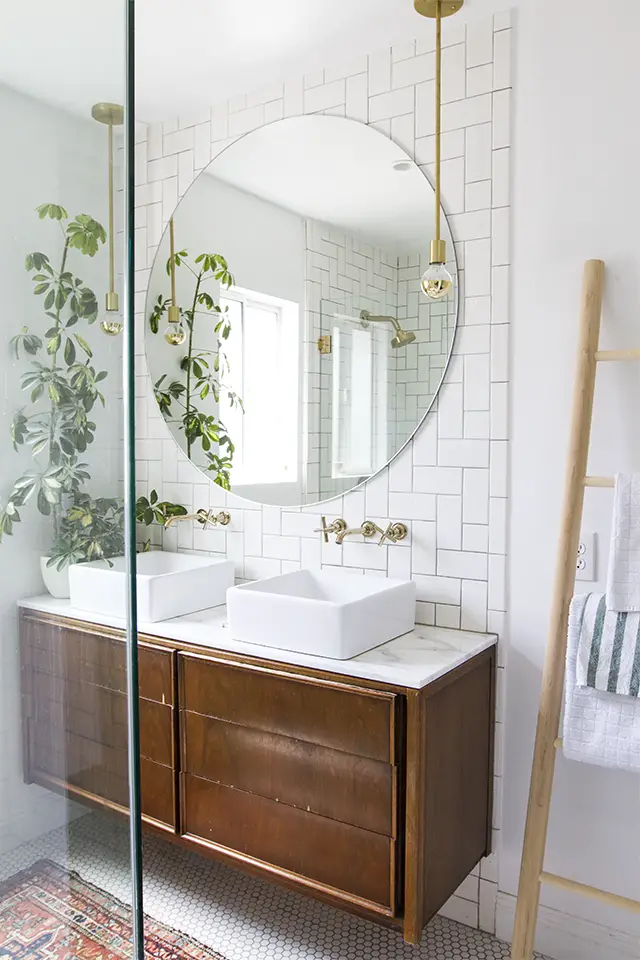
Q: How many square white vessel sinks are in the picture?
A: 2